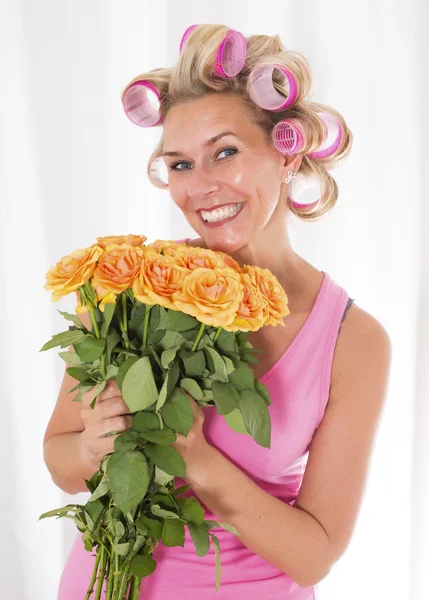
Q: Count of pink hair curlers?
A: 7